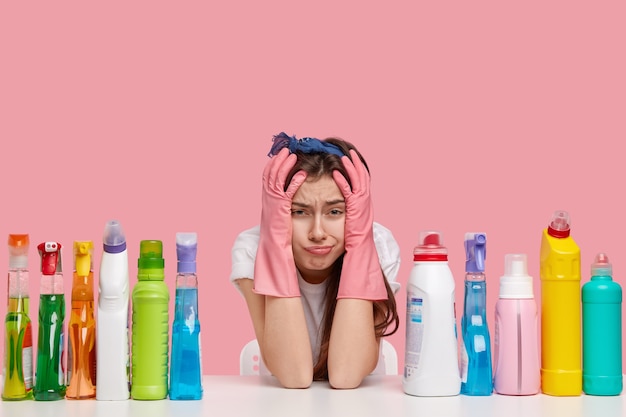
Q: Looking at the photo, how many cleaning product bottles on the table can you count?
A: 11